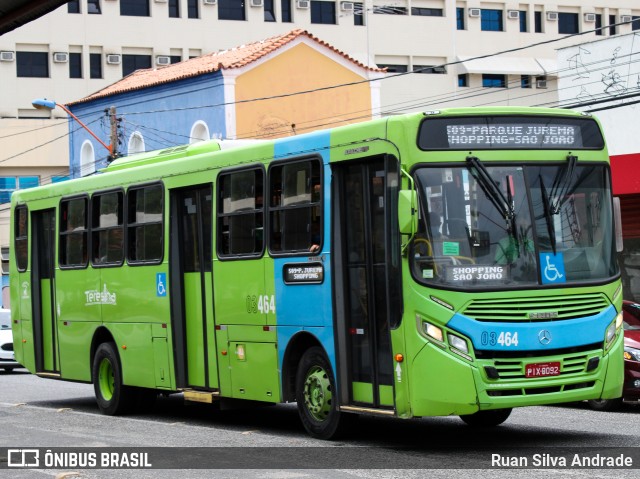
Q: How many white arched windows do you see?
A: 3